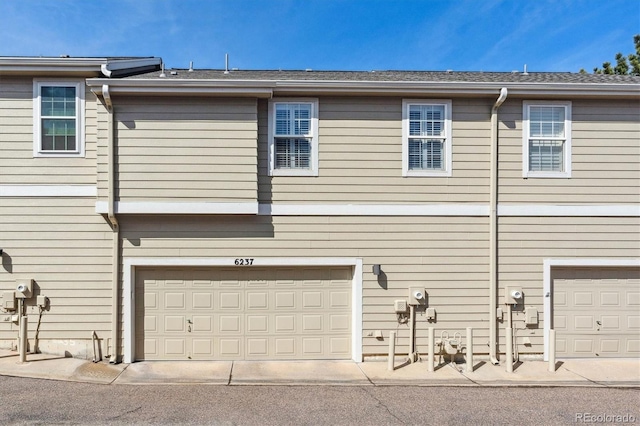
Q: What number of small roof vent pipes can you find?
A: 4